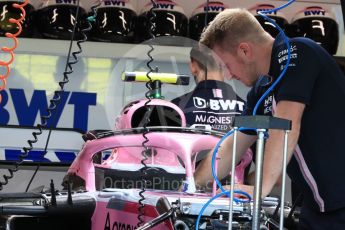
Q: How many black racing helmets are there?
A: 7